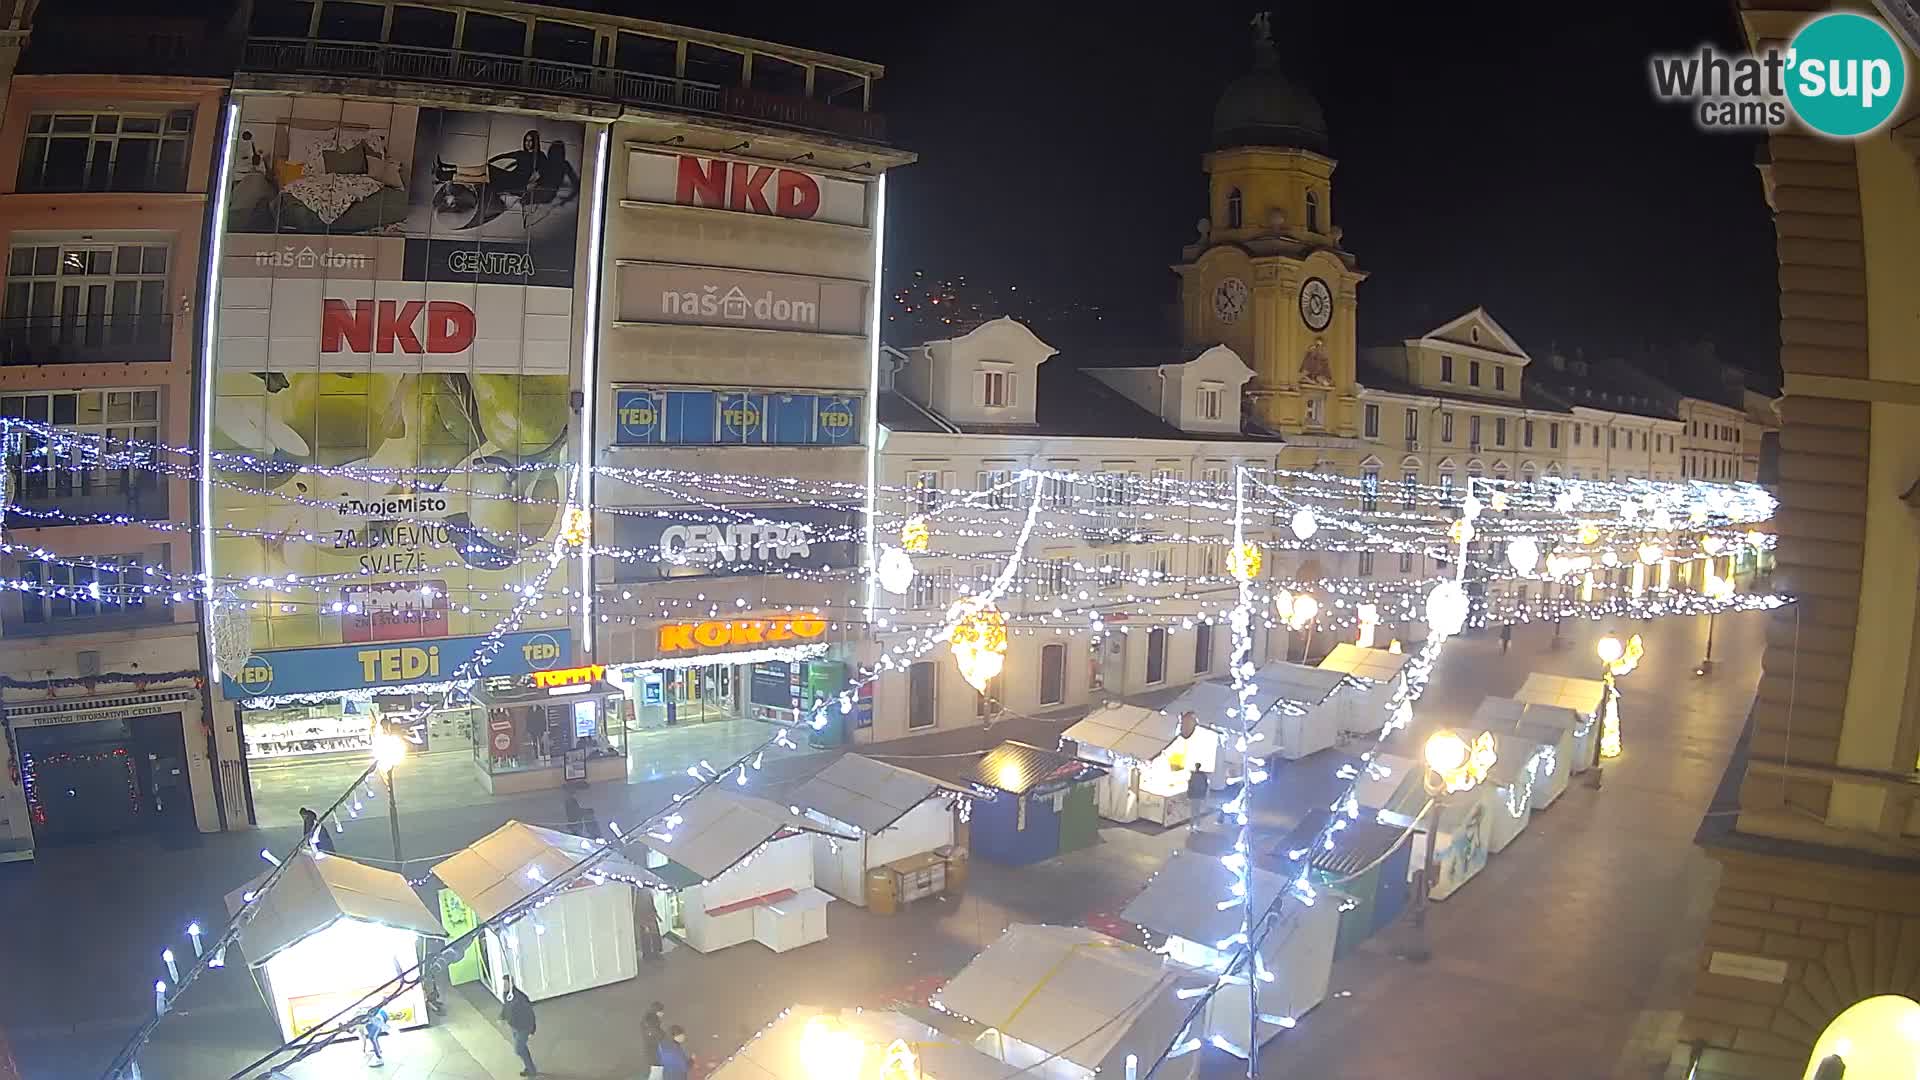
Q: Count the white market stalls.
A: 15